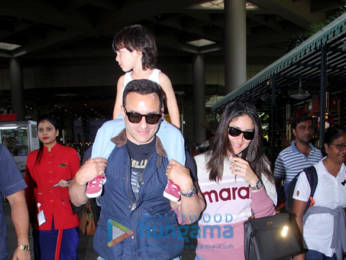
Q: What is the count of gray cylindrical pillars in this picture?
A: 3